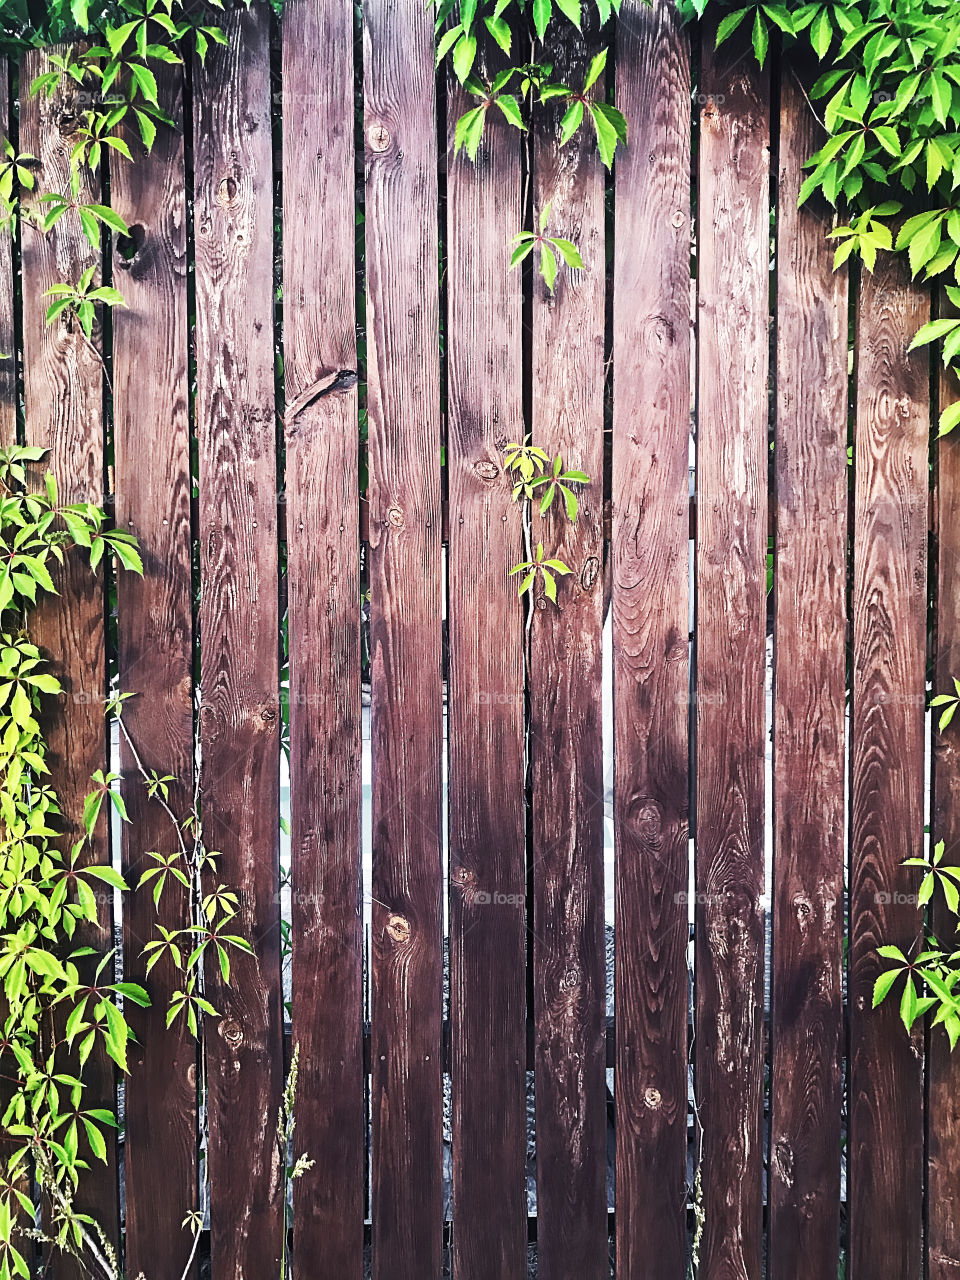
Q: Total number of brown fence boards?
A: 13